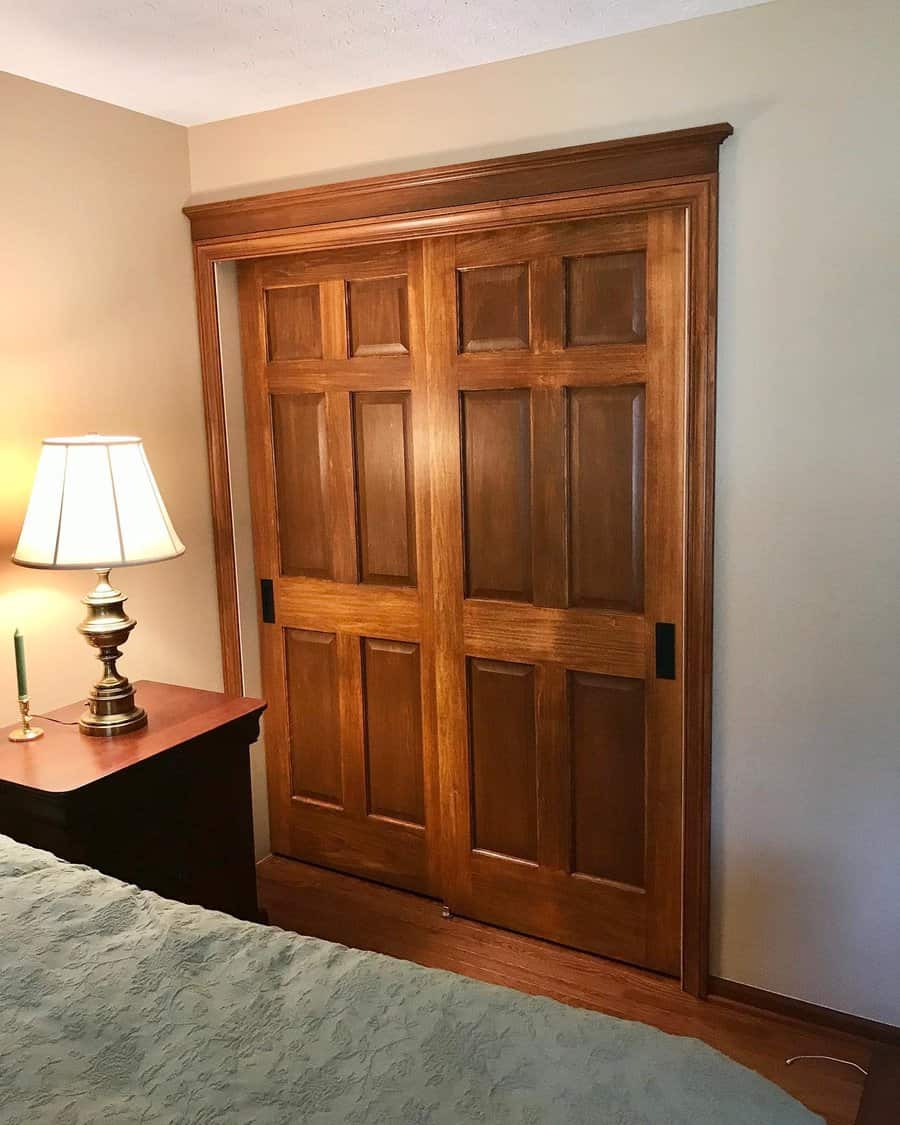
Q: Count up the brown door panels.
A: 12